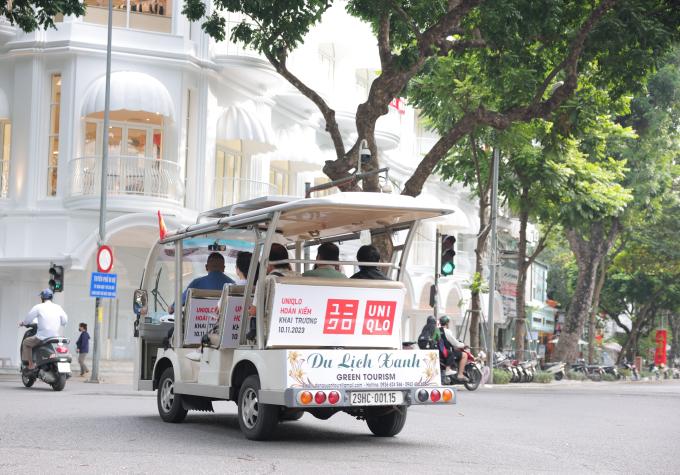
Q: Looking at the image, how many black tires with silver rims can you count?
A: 2